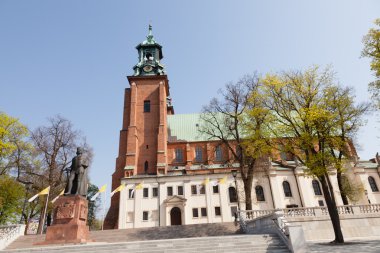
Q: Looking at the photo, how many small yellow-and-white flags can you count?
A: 7